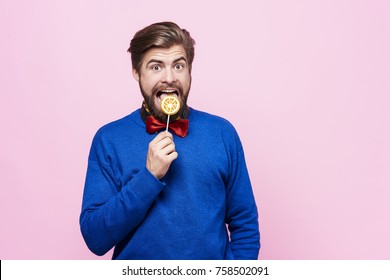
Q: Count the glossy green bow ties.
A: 0